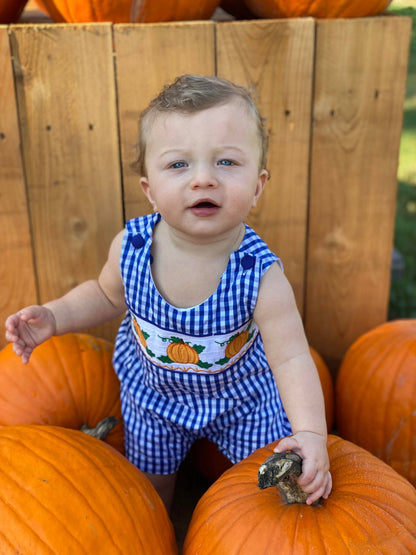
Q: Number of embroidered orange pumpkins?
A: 3